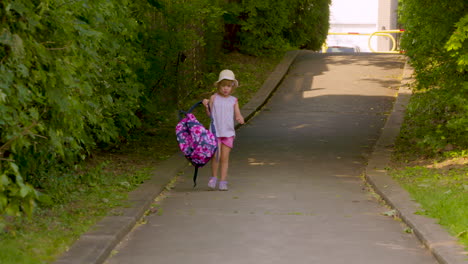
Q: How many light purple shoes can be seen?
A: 2